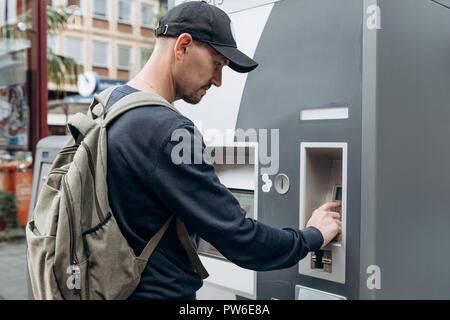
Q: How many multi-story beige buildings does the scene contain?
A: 1